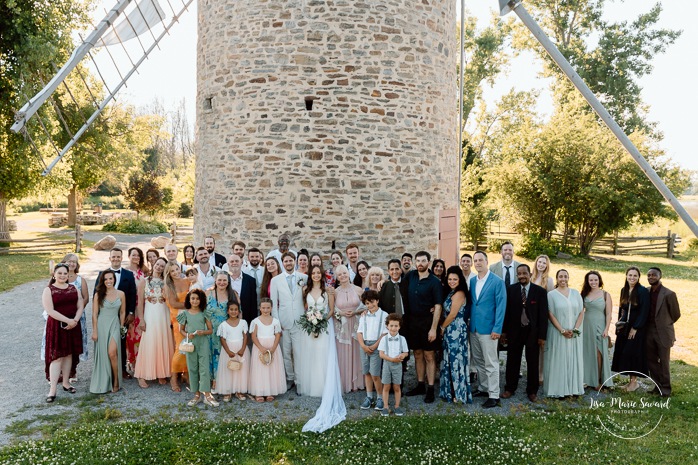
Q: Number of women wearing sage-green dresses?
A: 3